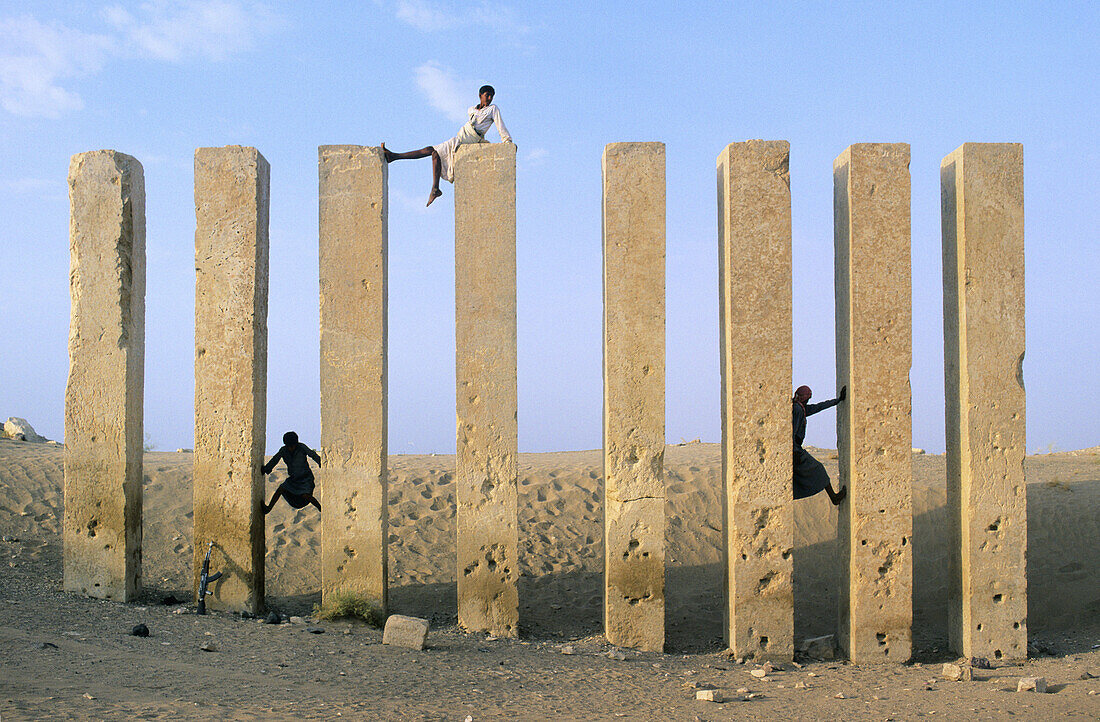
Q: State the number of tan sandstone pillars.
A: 8